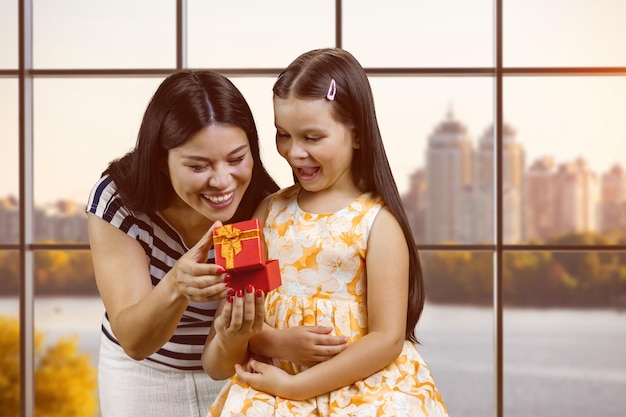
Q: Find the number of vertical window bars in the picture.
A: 4